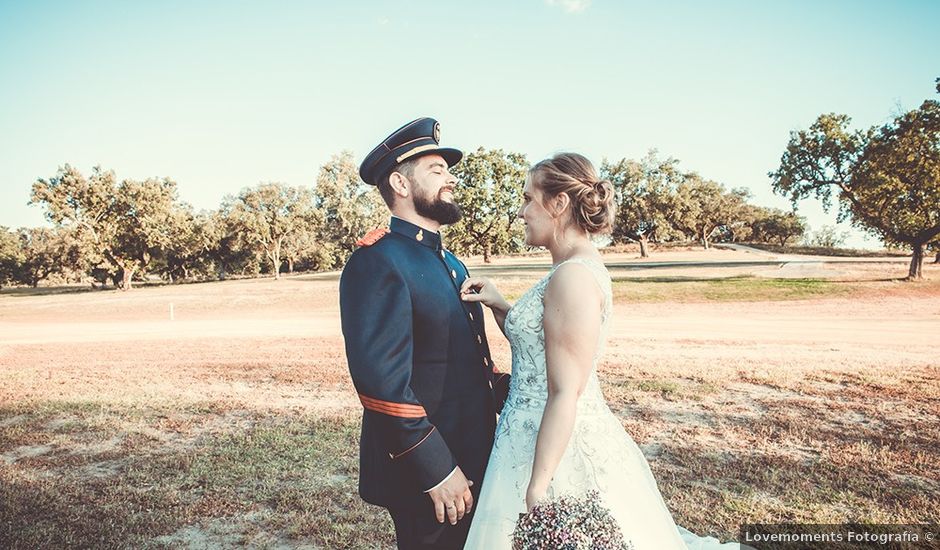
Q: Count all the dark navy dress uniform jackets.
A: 1